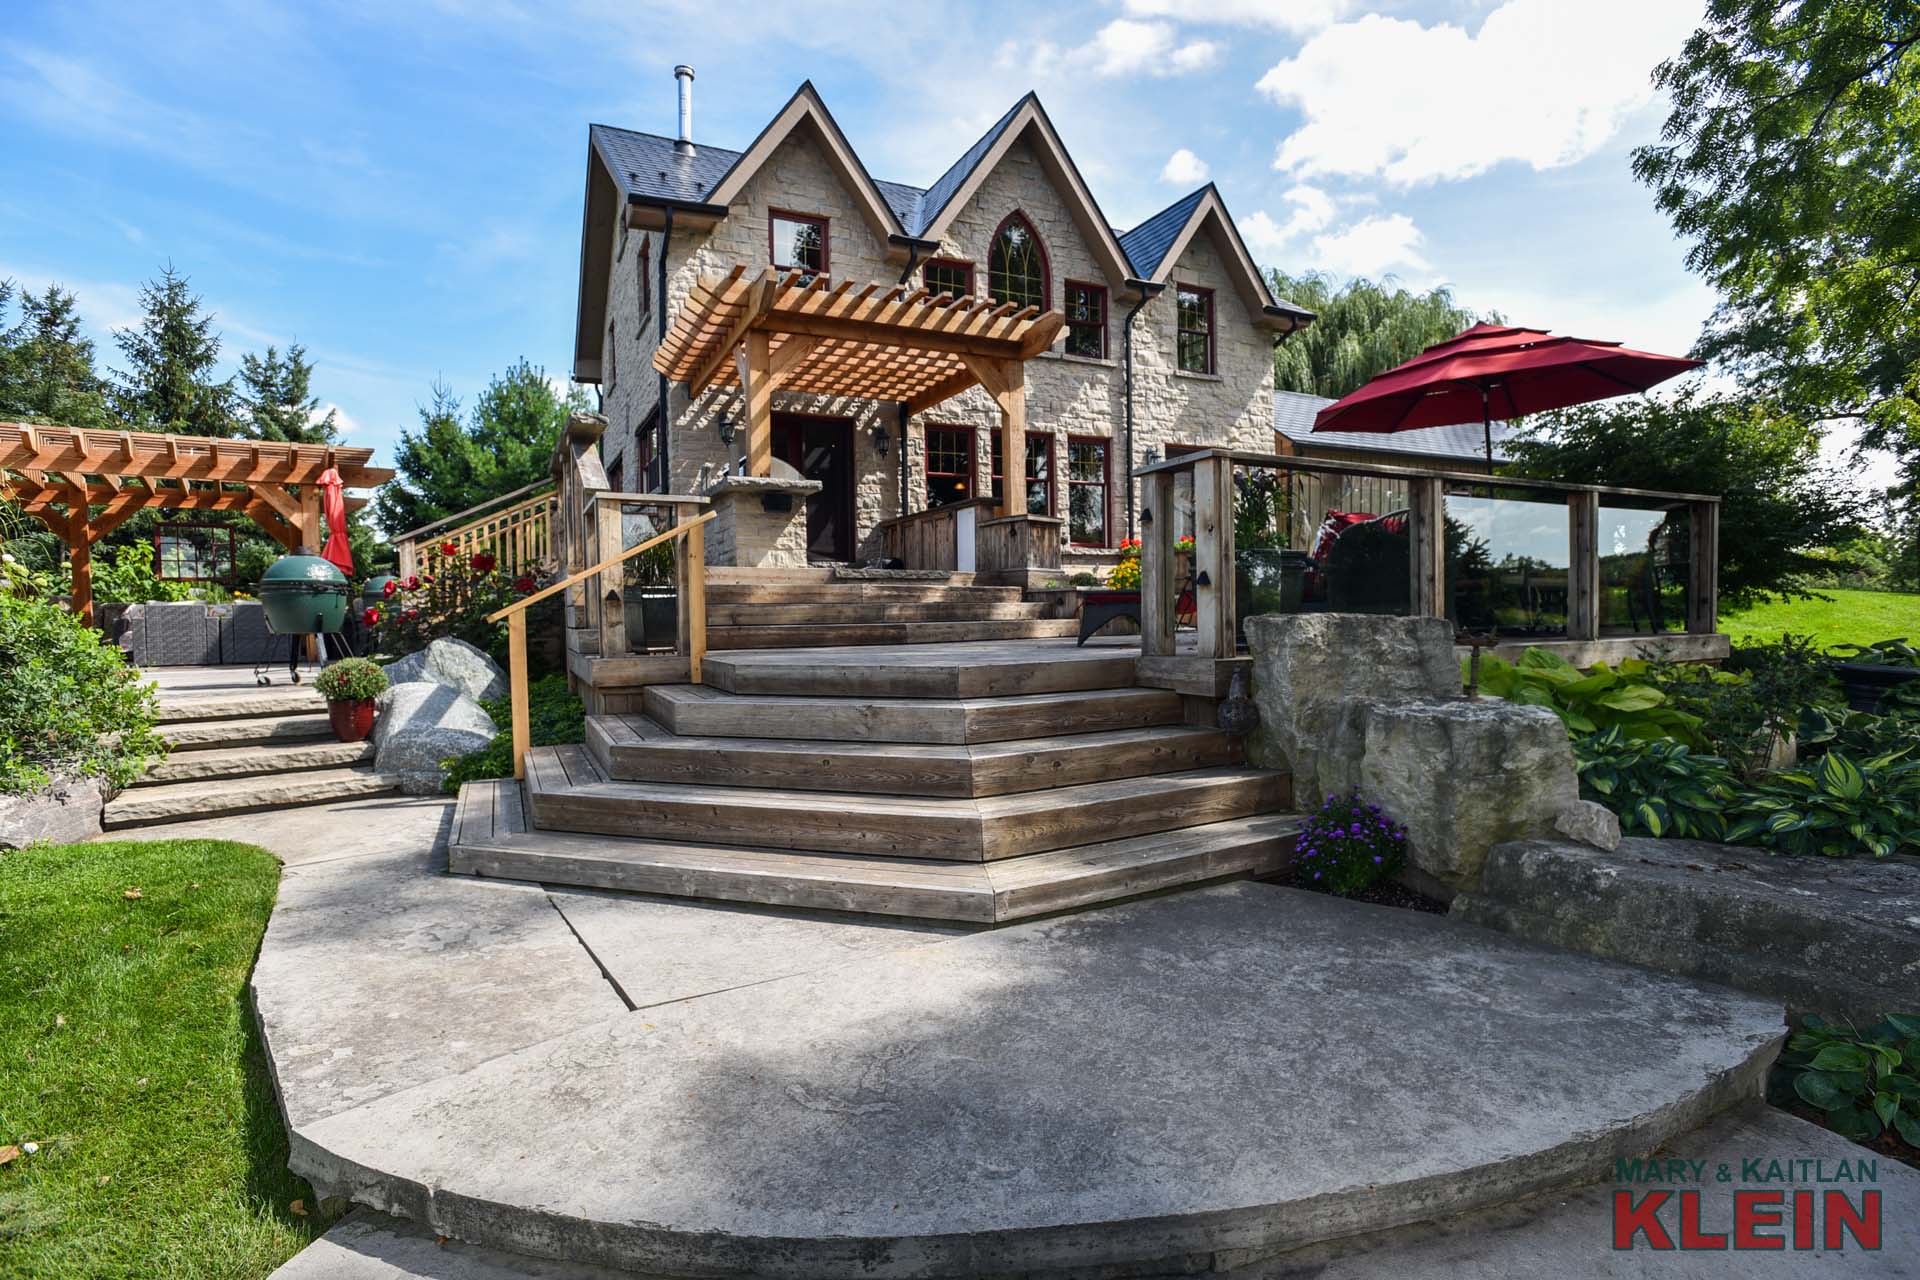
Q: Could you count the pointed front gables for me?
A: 3